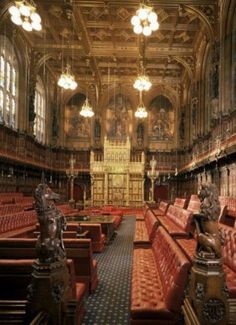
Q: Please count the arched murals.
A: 3